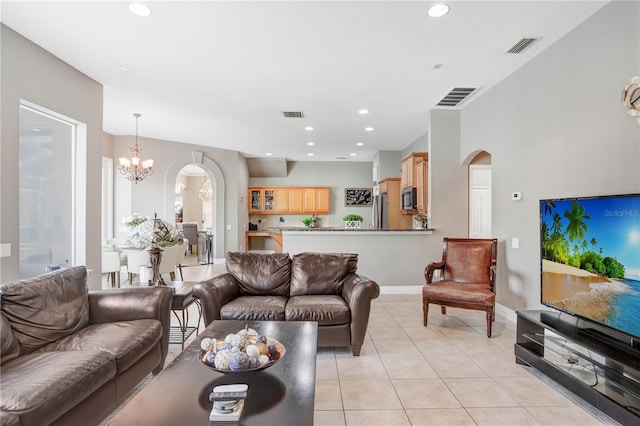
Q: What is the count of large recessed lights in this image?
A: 2